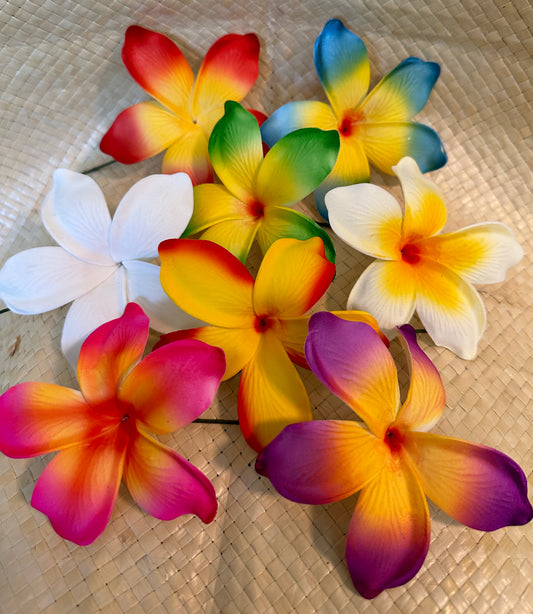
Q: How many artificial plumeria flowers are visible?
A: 8